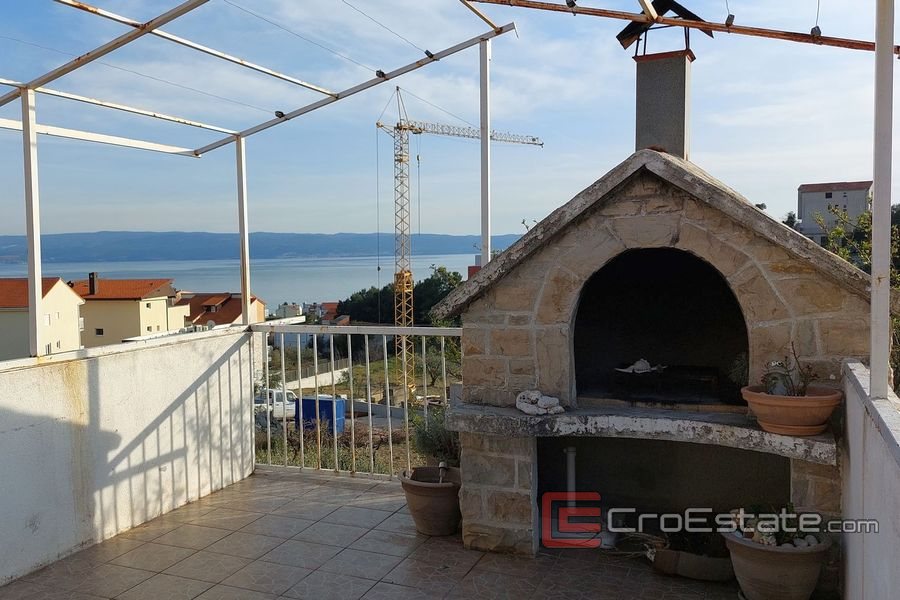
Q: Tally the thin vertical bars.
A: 11